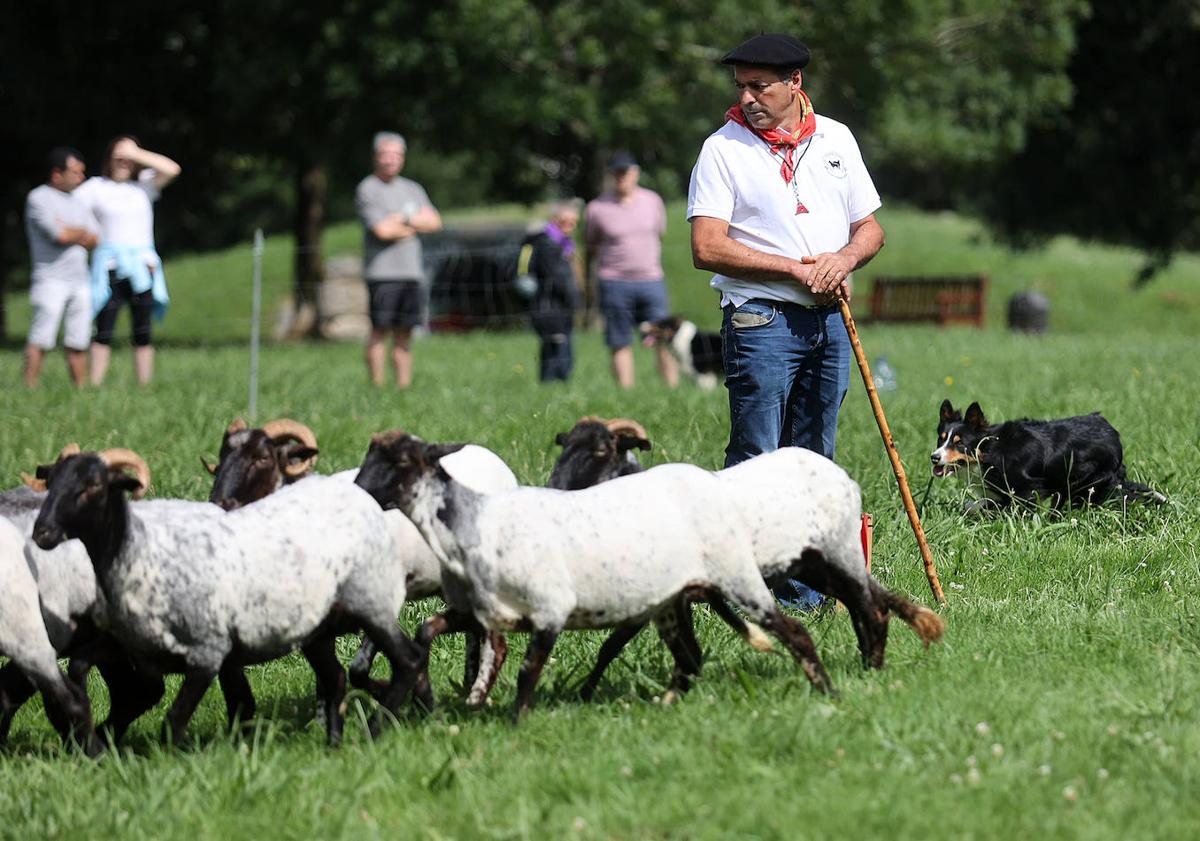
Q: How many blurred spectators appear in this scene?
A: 5